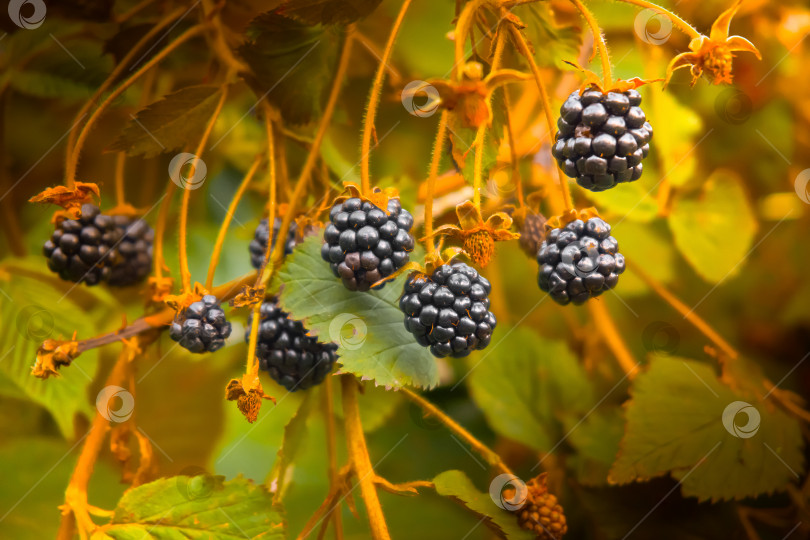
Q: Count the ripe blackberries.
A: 9